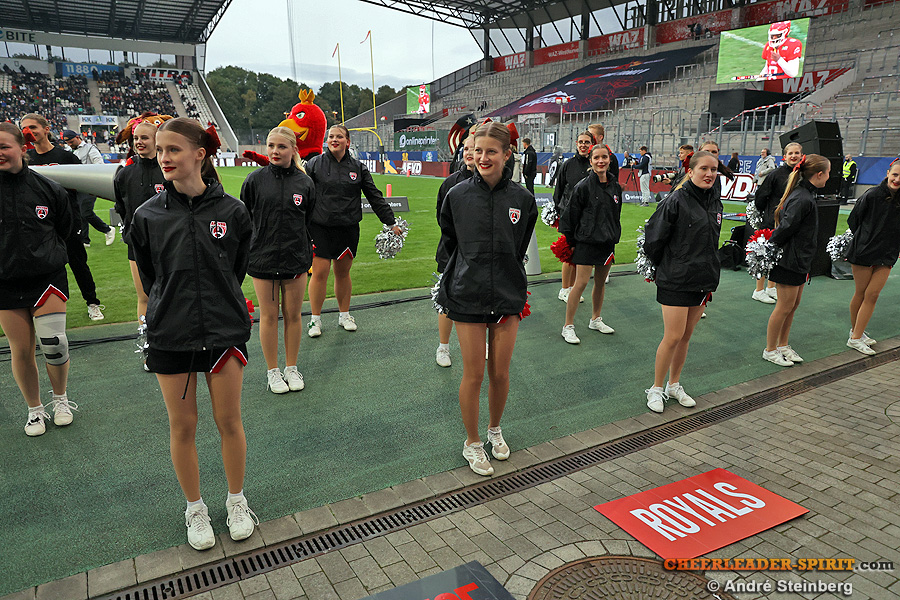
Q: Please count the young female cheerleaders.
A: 14